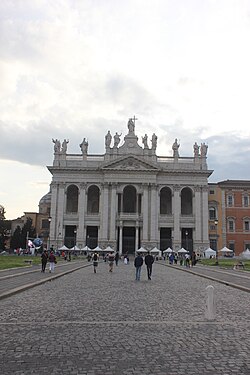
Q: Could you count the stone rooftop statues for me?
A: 11